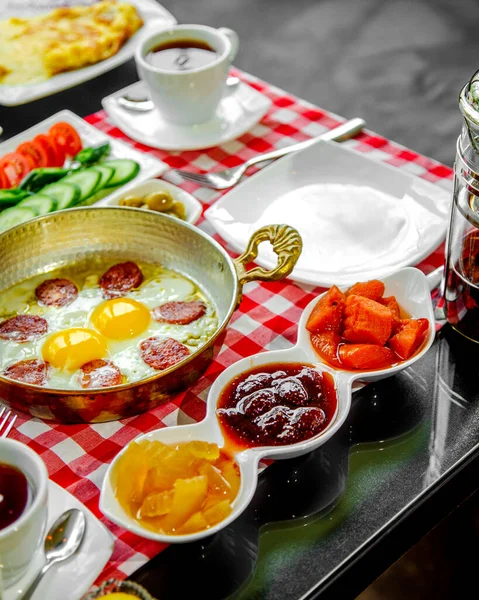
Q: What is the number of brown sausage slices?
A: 7